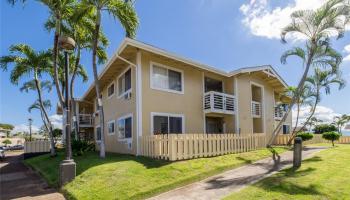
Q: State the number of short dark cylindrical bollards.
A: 1